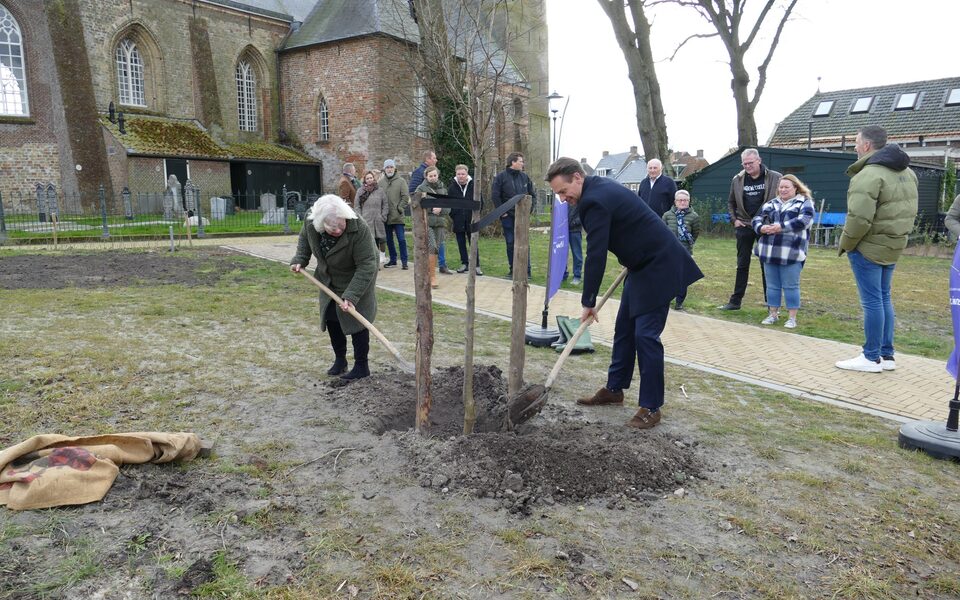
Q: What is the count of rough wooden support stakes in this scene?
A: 2